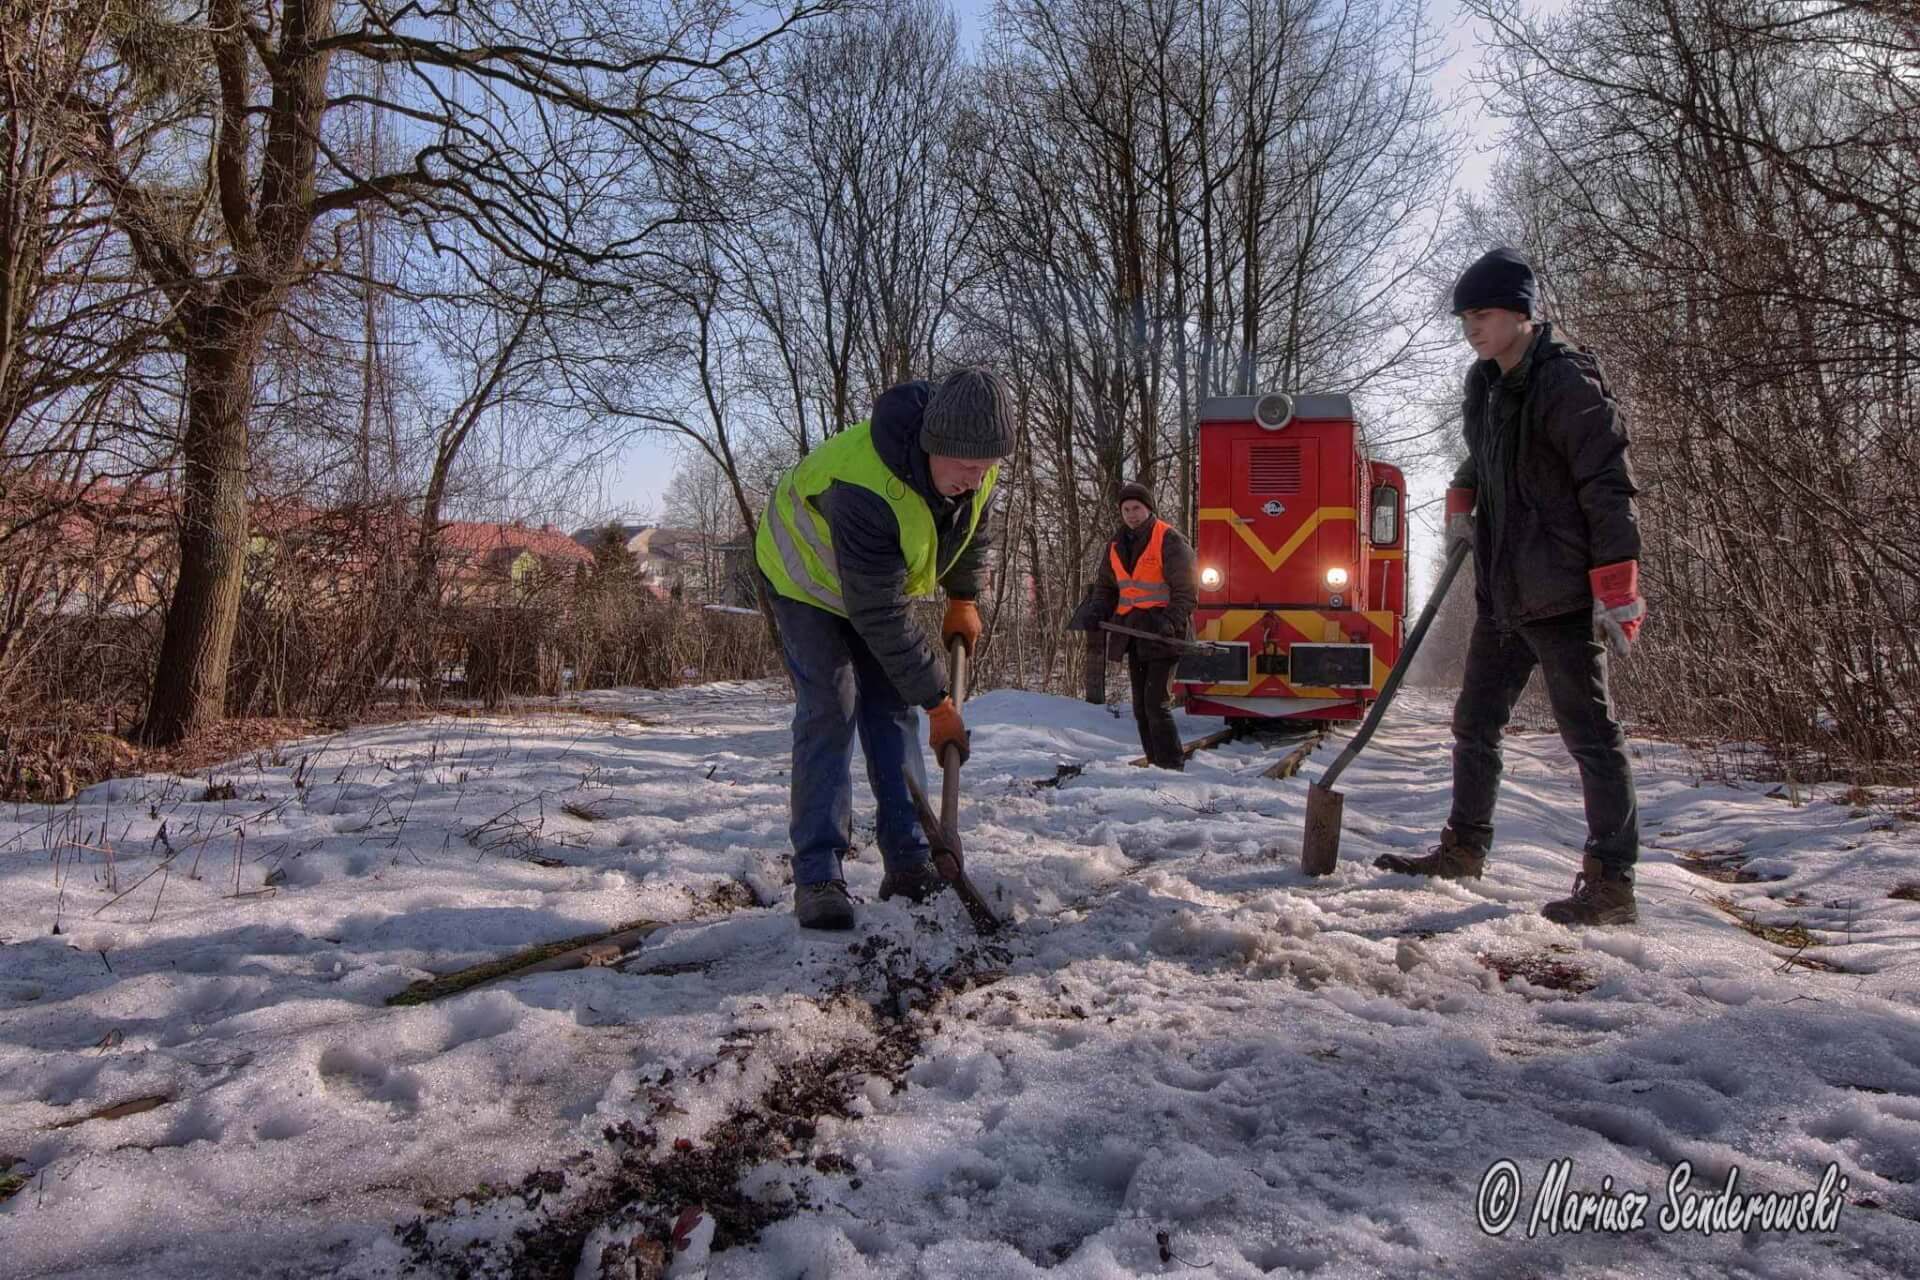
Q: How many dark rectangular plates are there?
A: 2